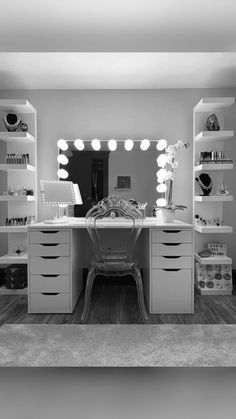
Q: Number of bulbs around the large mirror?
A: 13